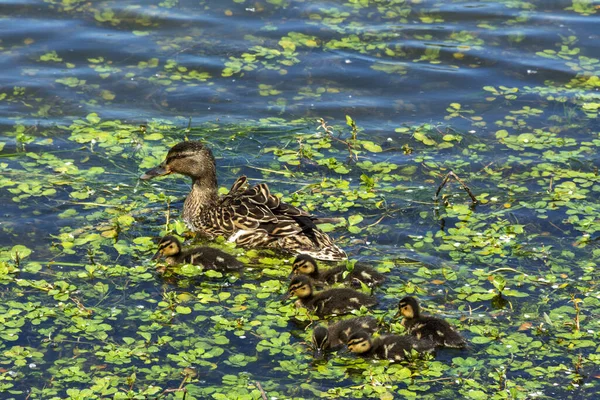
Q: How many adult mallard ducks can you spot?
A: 1